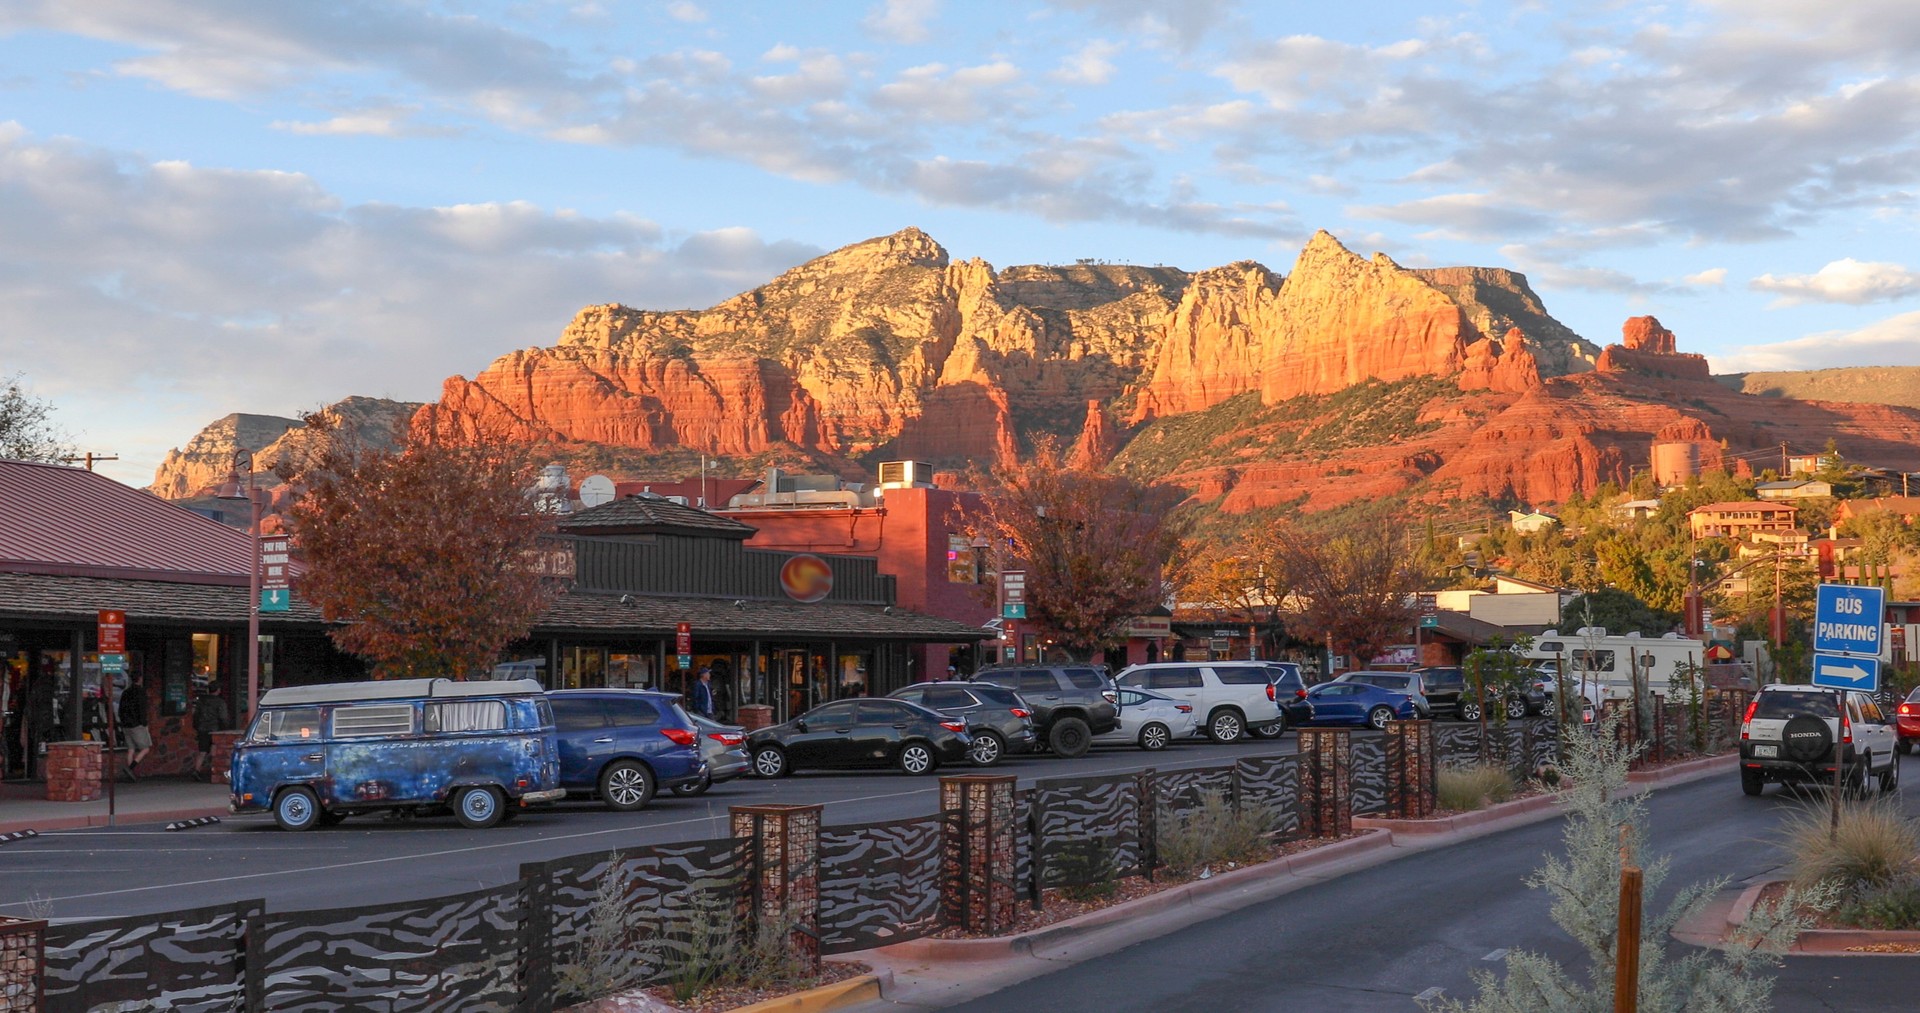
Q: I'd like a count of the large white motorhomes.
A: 1